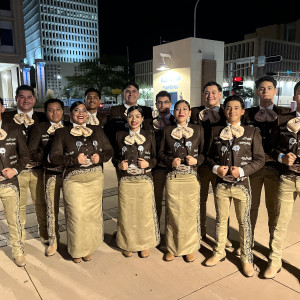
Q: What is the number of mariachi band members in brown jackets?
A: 13